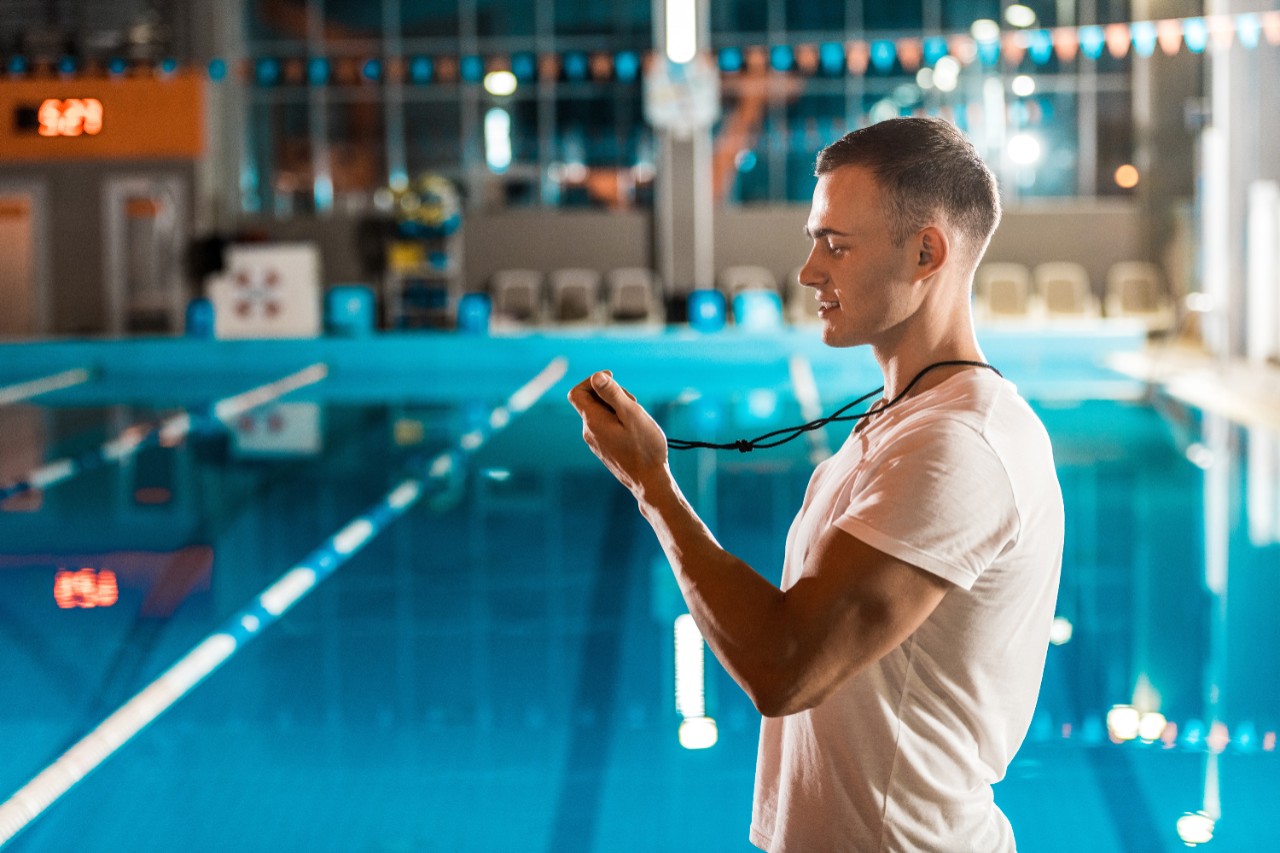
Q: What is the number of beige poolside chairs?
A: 8